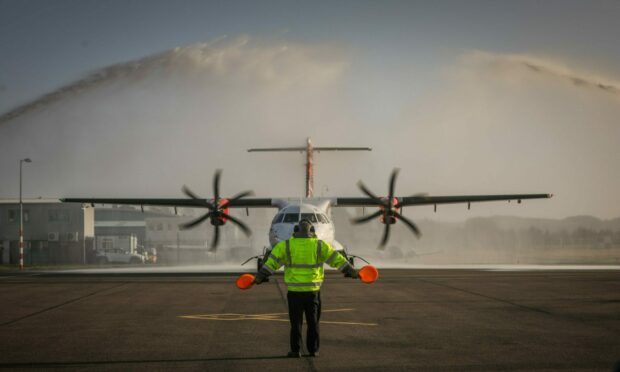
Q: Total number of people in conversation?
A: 0